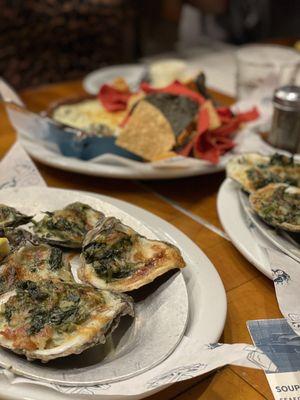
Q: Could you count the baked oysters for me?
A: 7